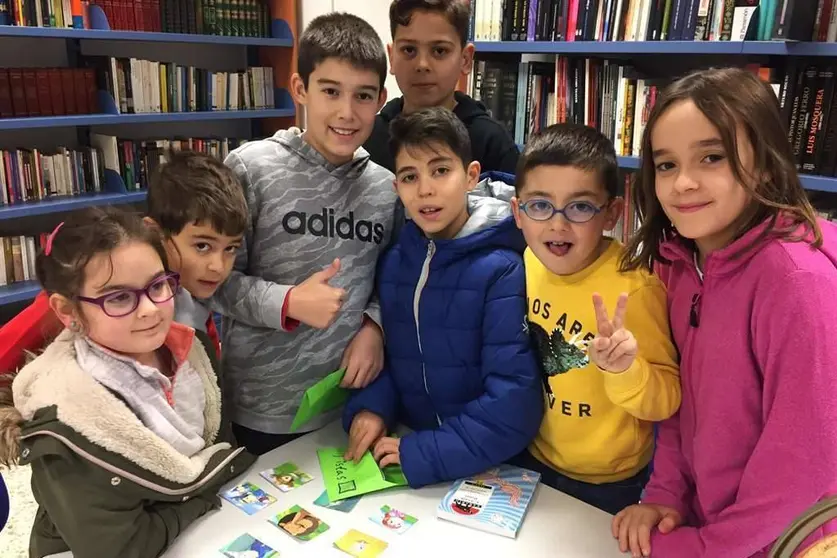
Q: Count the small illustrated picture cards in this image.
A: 7